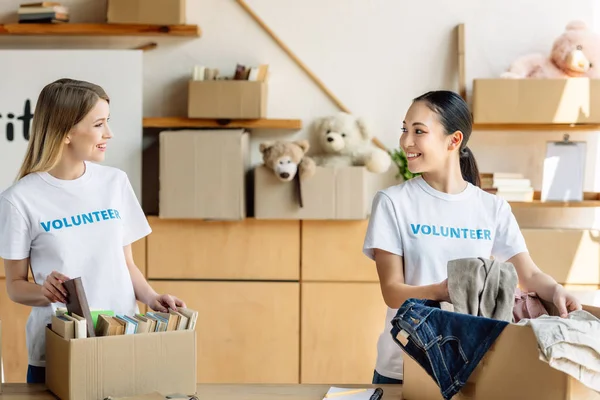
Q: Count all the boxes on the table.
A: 2